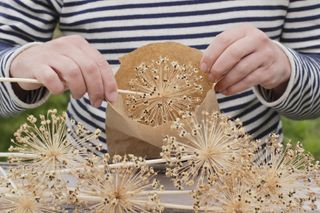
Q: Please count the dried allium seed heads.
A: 7